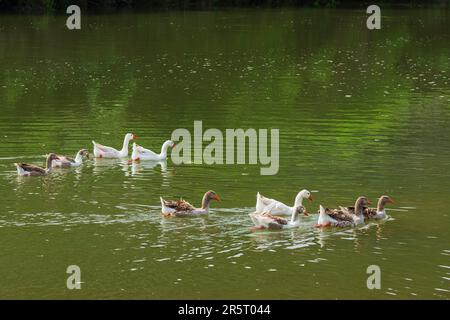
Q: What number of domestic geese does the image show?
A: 9